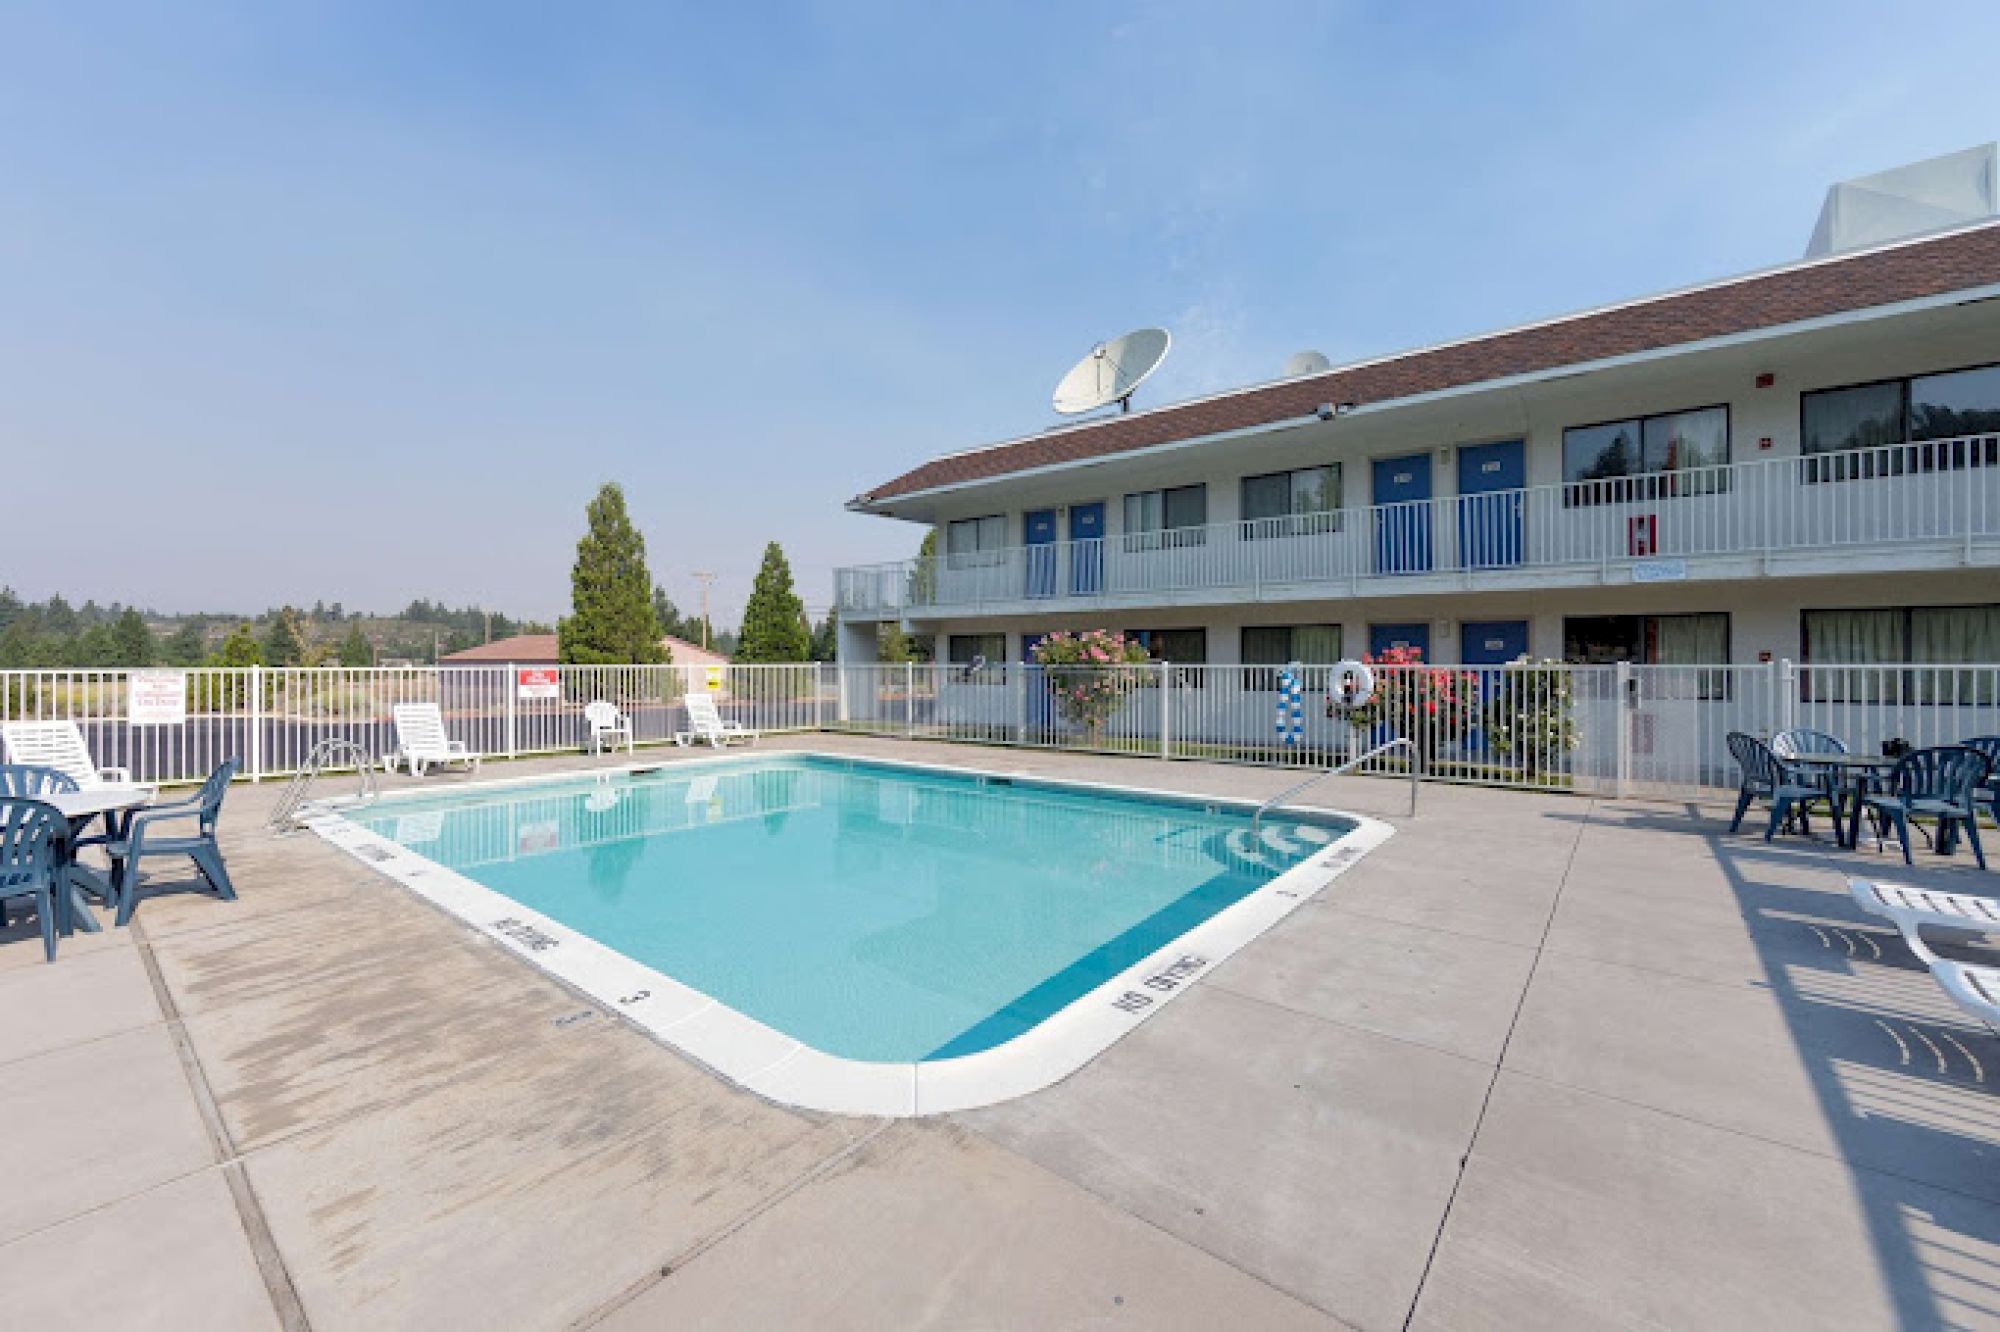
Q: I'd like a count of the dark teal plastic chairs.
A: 7